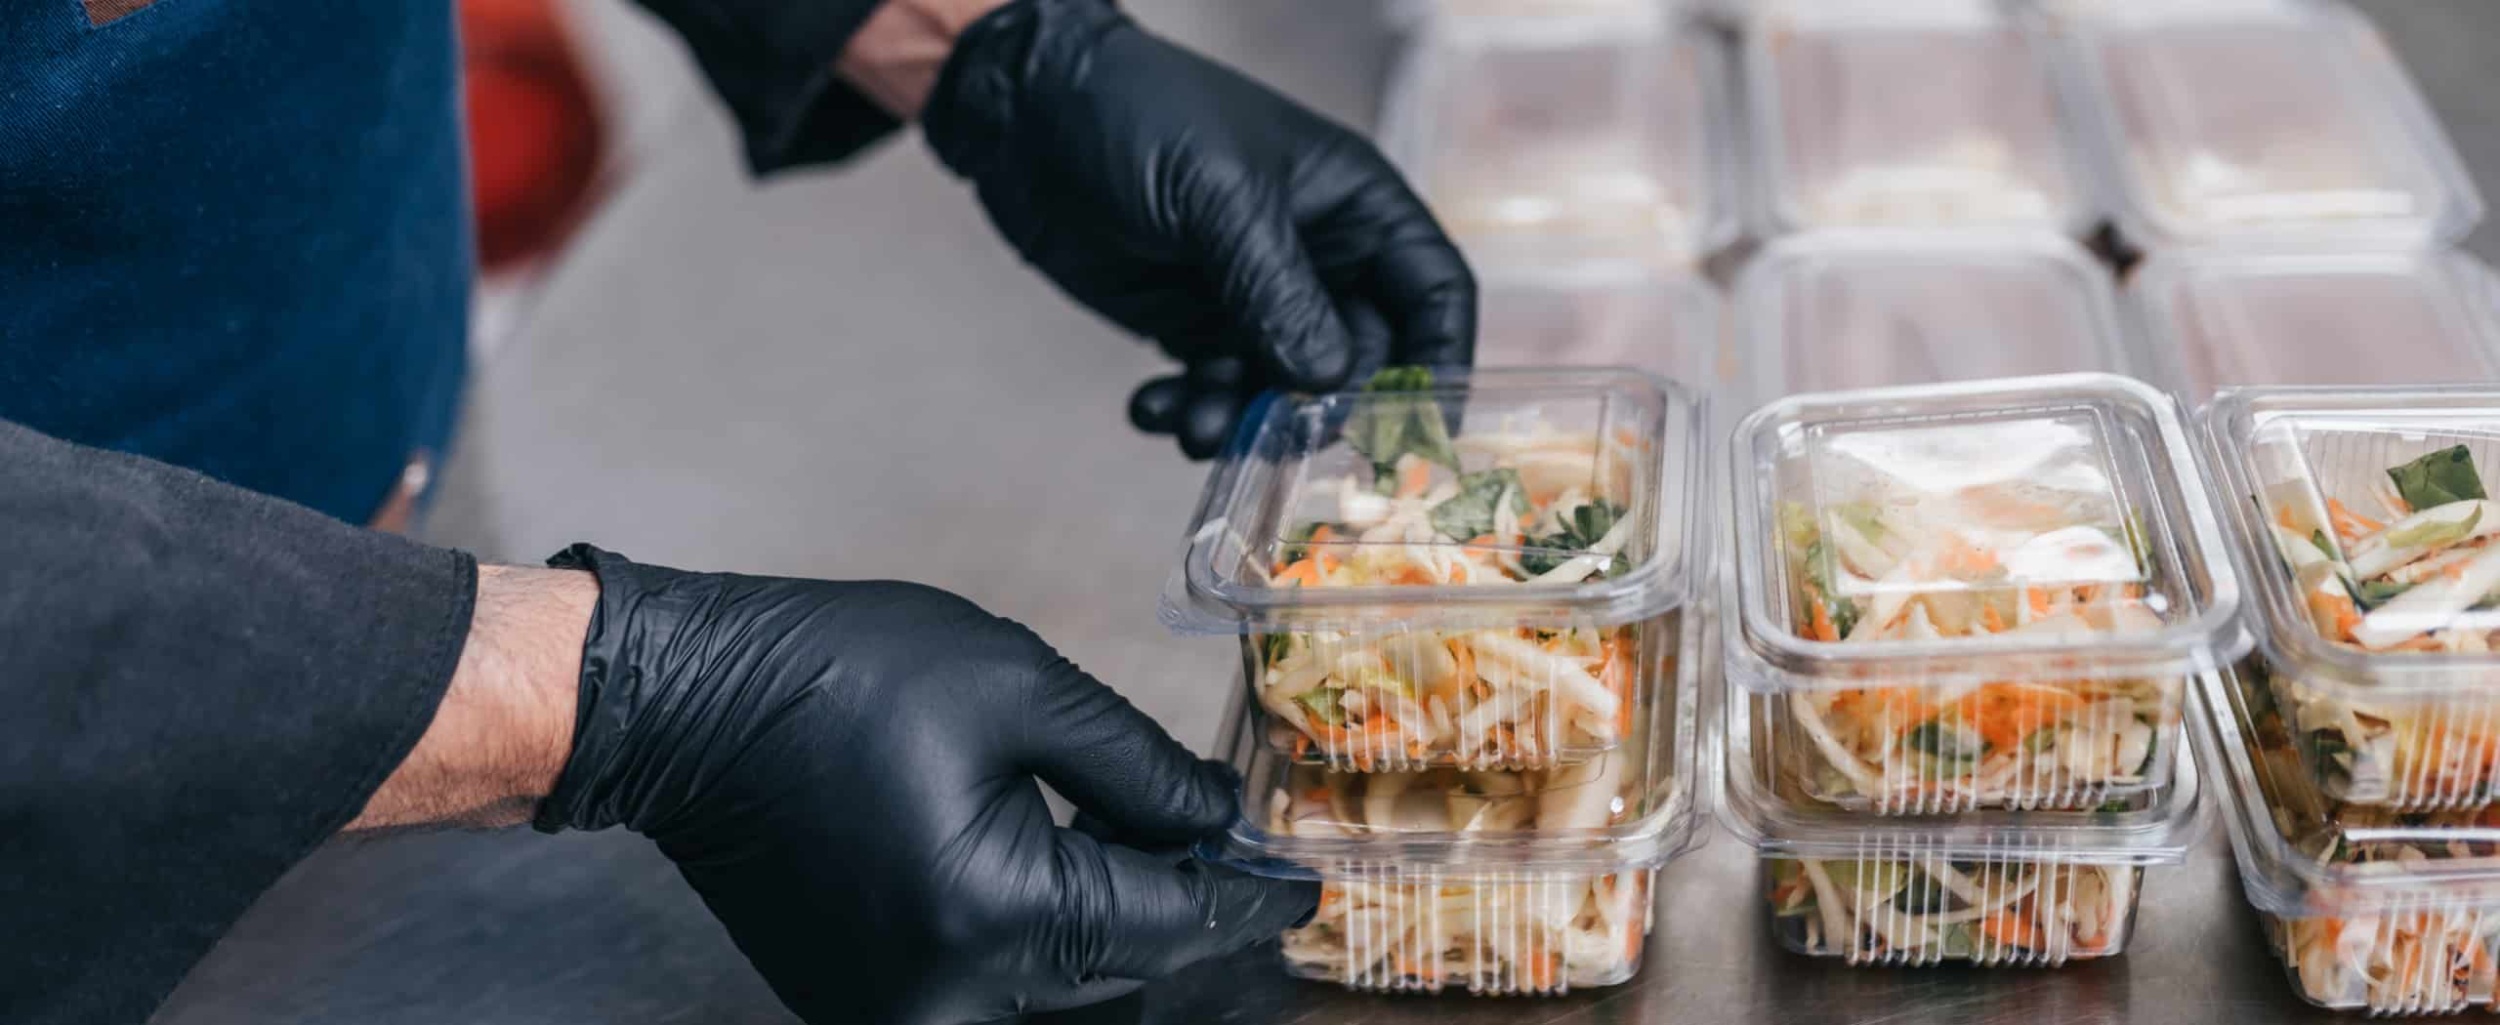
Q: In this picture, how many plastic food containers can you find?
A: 12